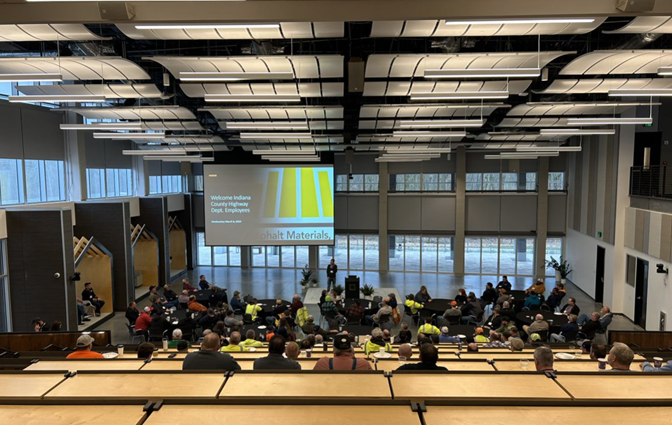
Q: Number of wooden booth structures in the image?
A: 3